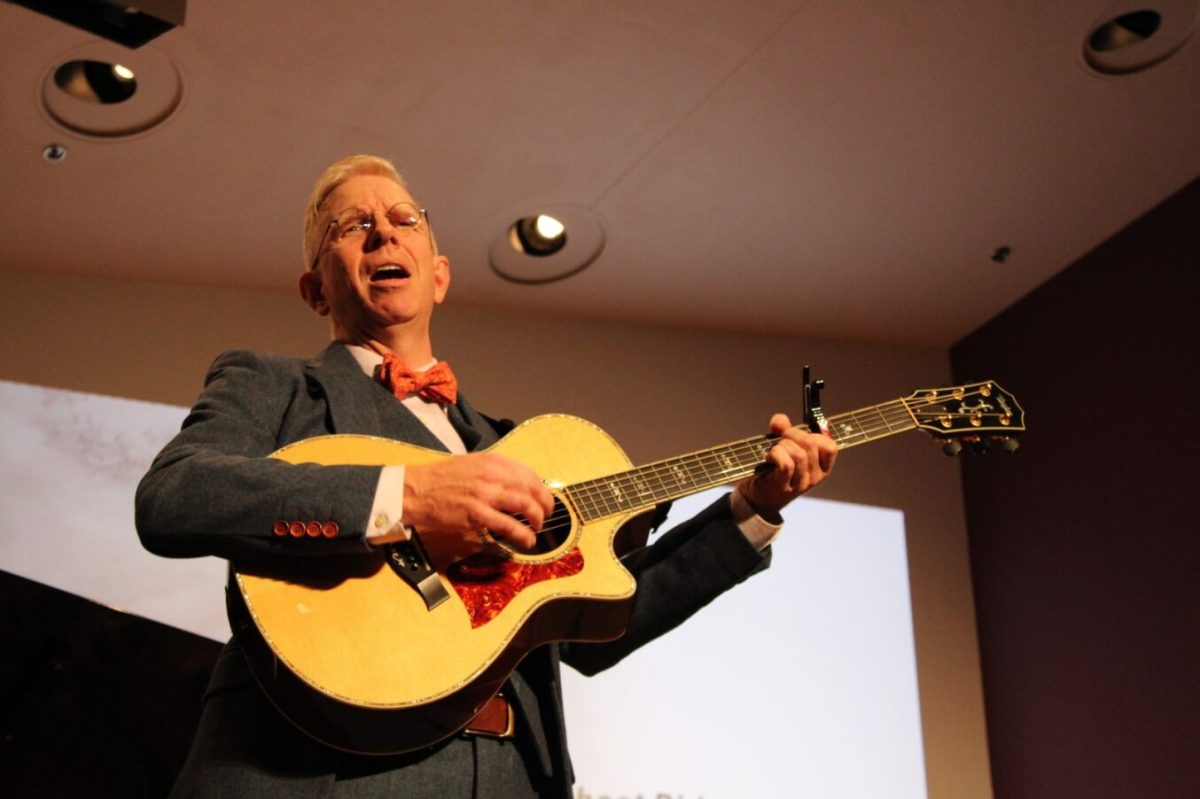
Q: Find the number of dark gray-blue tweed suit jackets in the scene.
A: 1